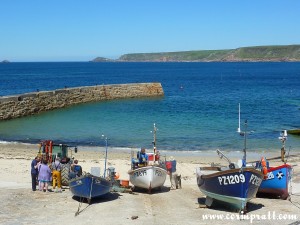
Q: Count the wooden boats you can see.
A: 4